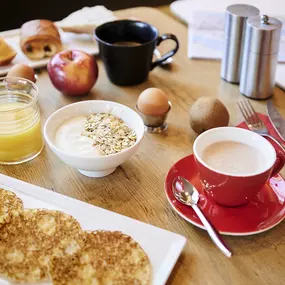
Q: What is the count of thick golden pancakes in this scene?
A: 3